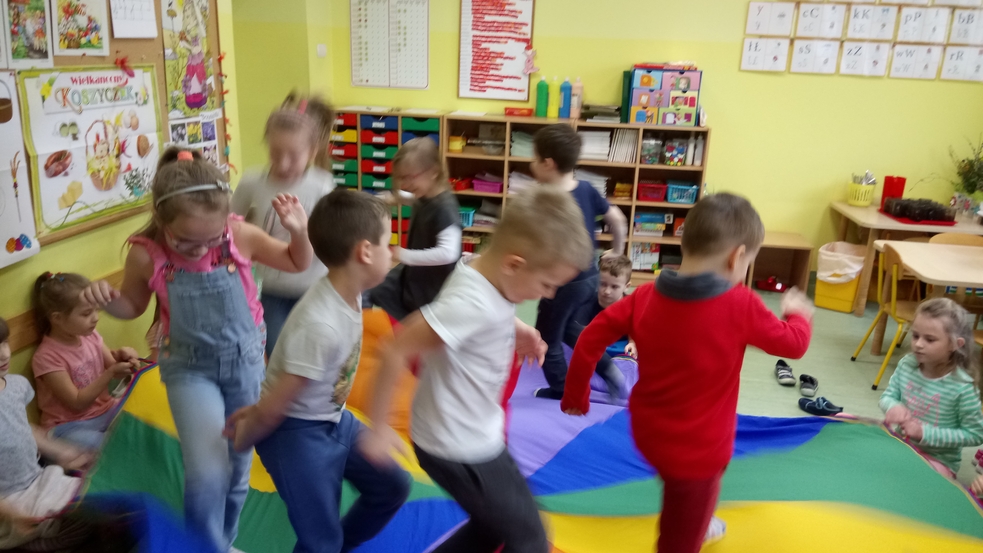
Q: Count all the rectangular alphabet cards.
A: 10